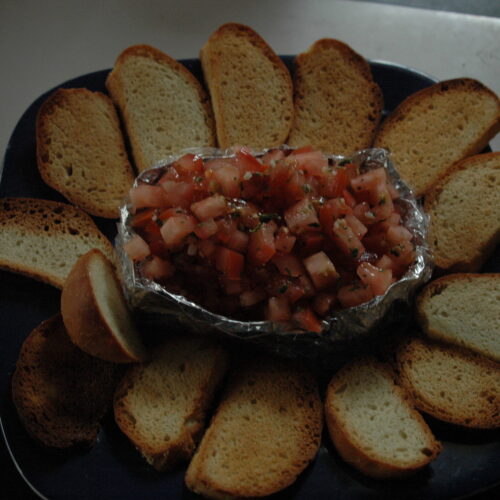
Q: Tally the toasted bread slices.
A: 14